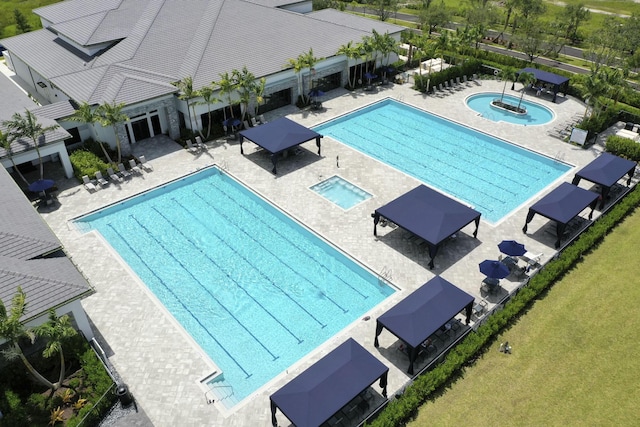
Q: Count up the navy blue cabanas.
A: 7